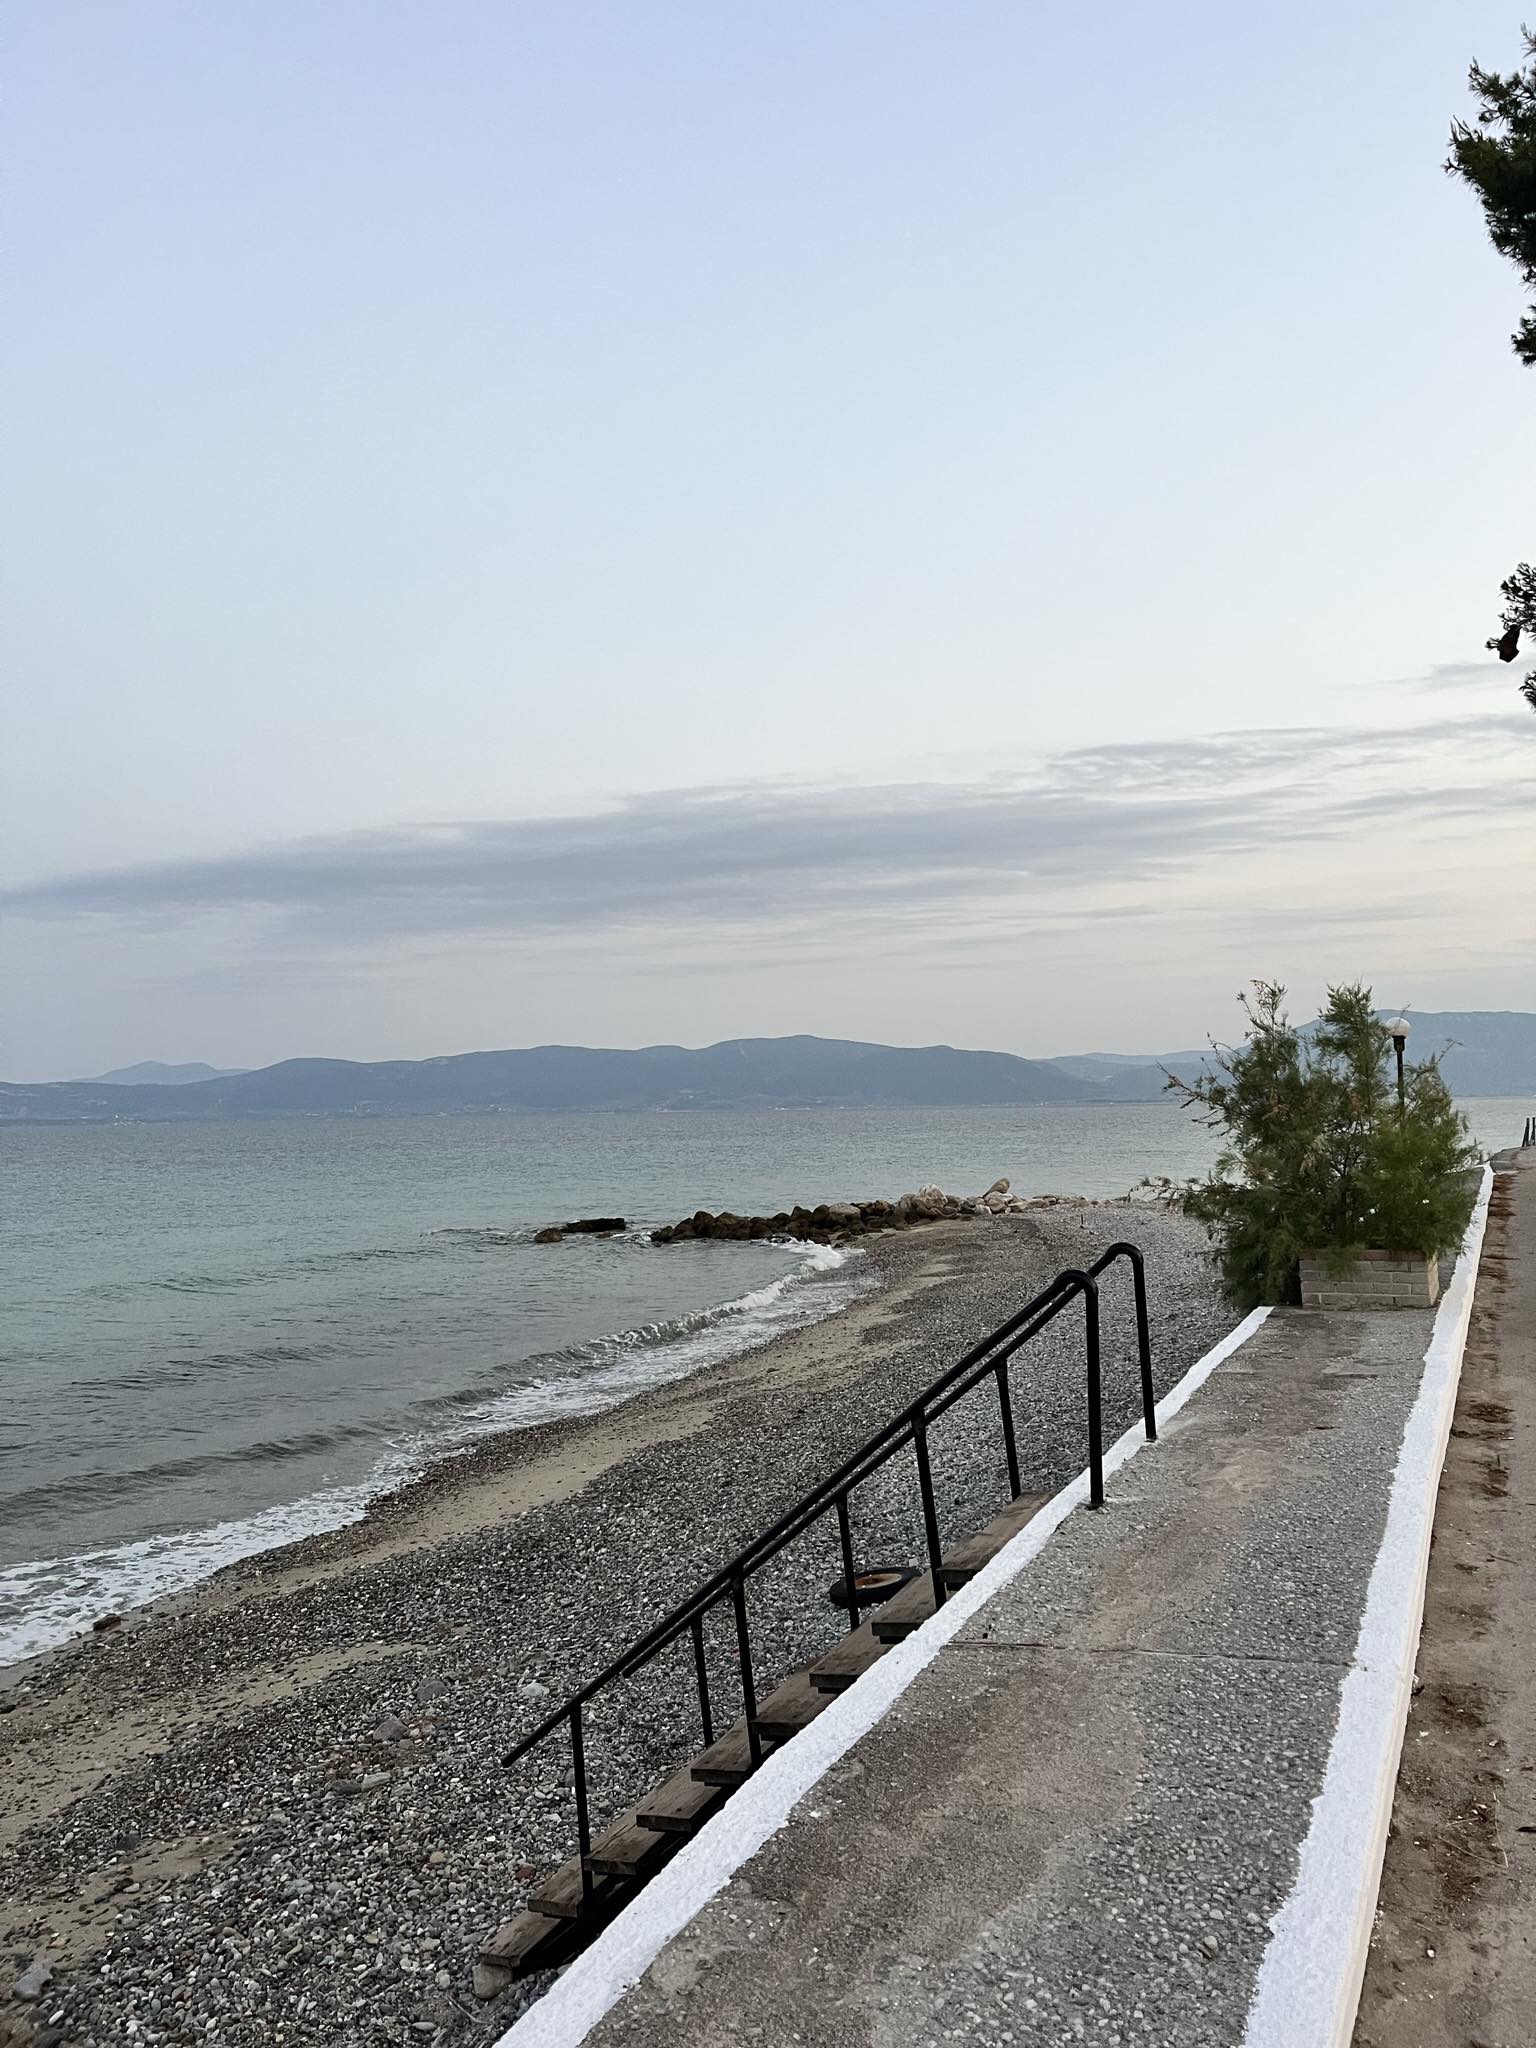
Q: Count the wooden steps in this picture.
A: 9